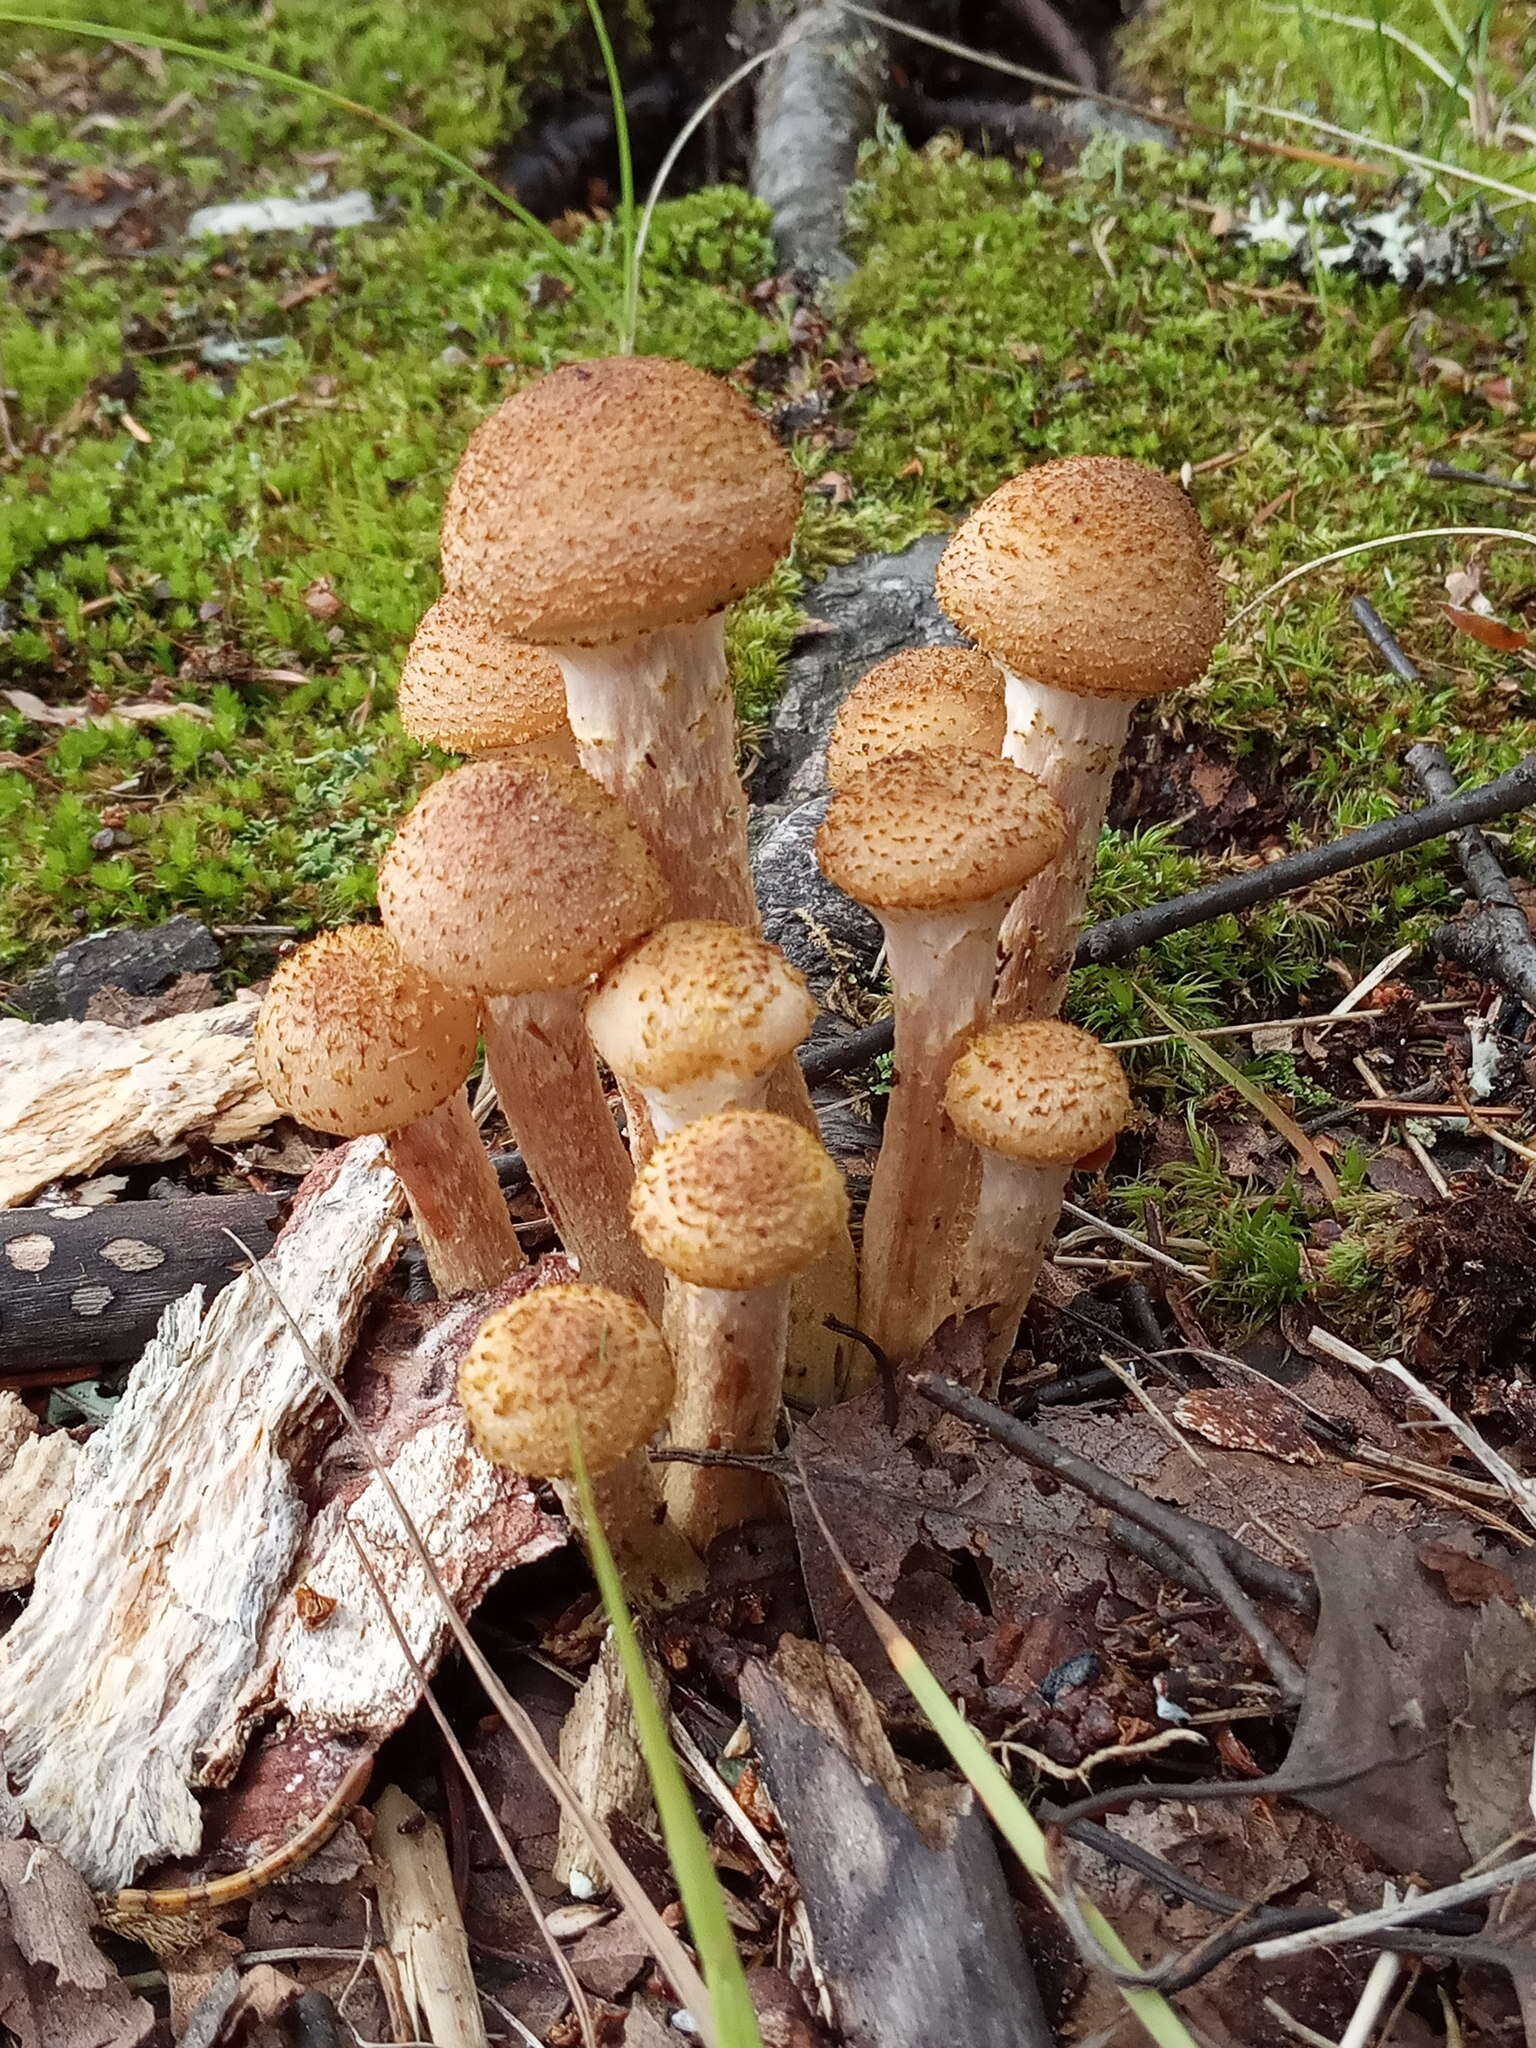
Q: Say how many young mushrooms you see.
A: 11